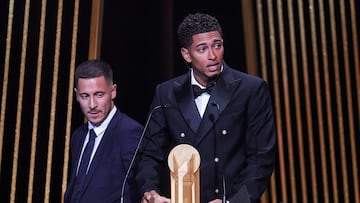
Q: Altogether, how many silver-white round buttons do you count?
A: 4